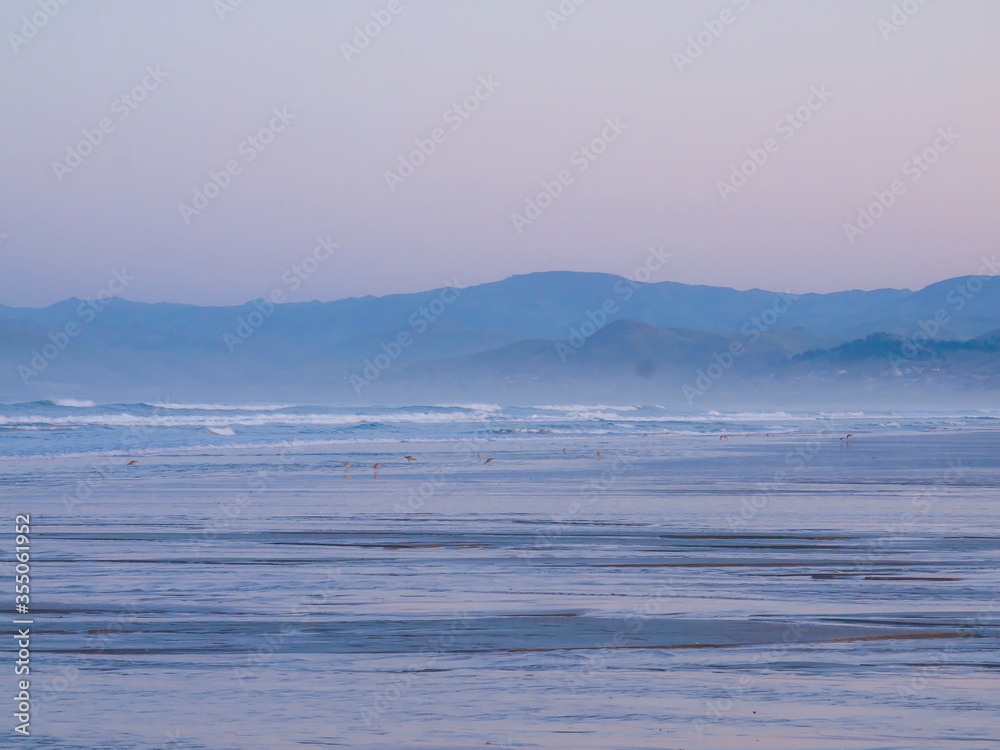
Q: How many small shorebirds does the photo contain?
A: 14